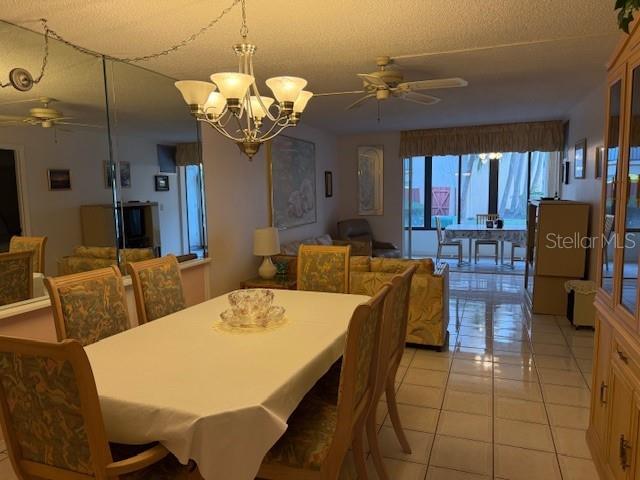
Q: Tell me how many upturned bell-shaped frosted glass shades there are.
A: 6